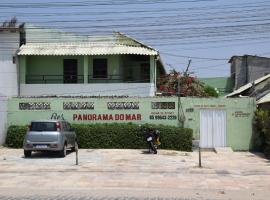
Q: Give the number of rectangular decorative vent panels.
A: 4